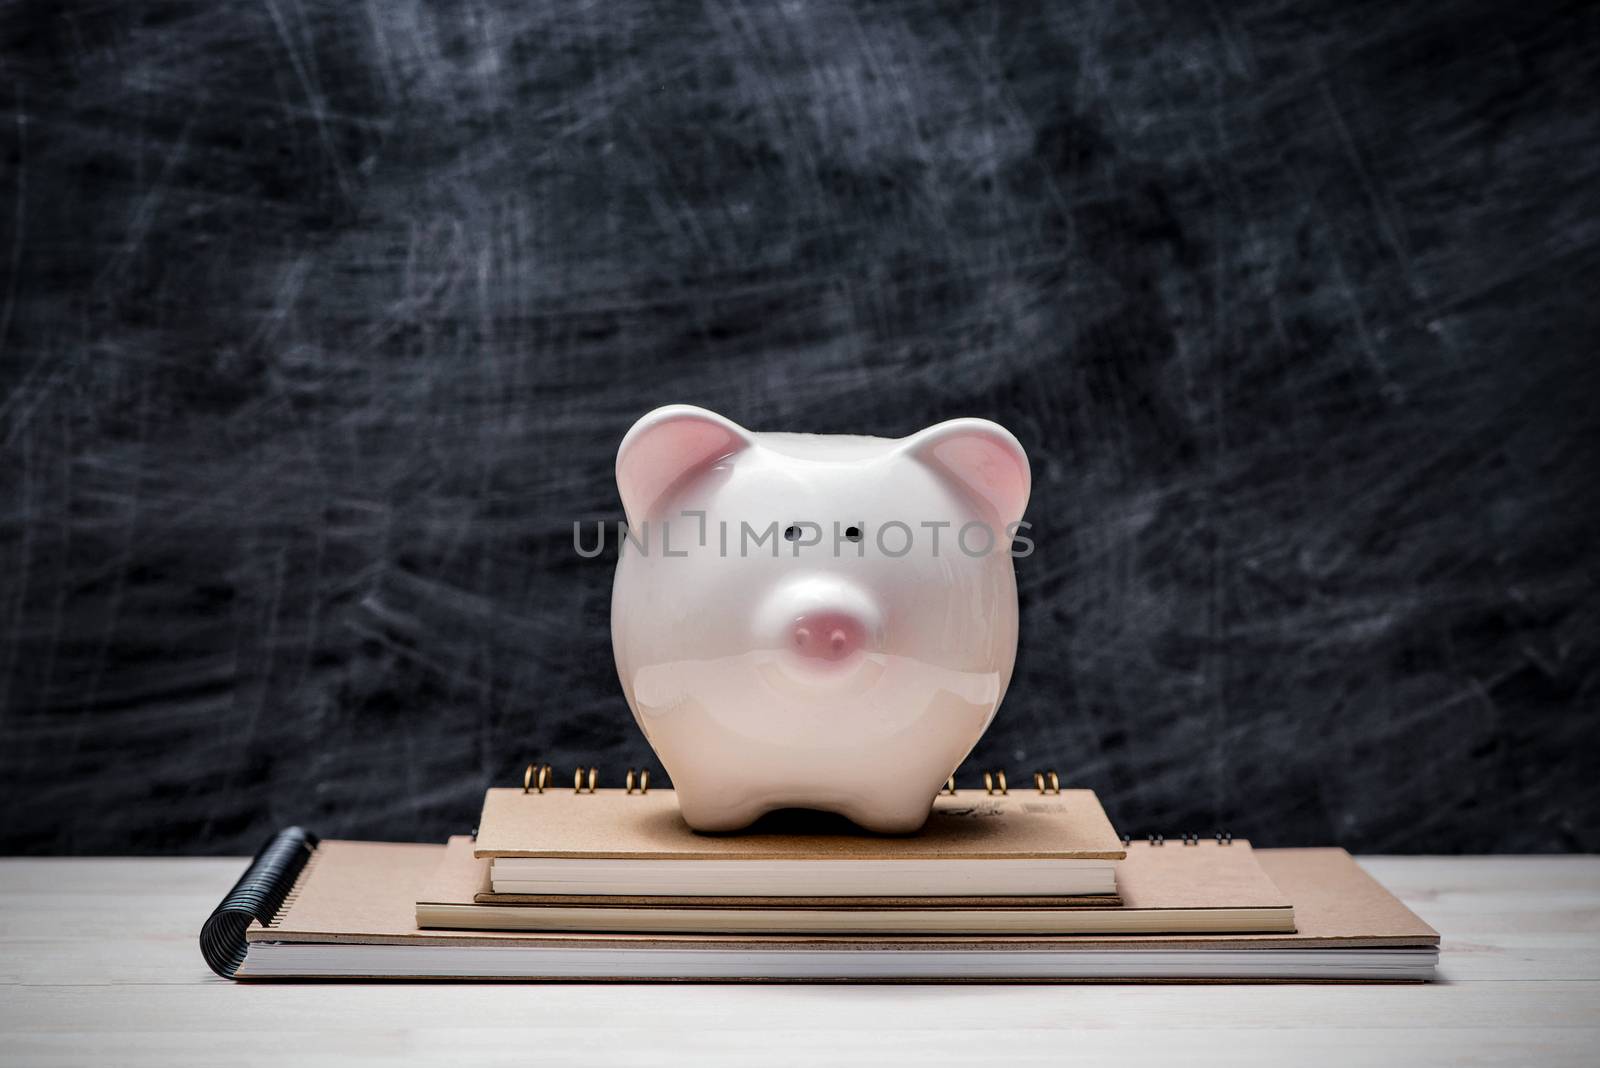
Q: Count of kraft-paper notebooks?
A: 3